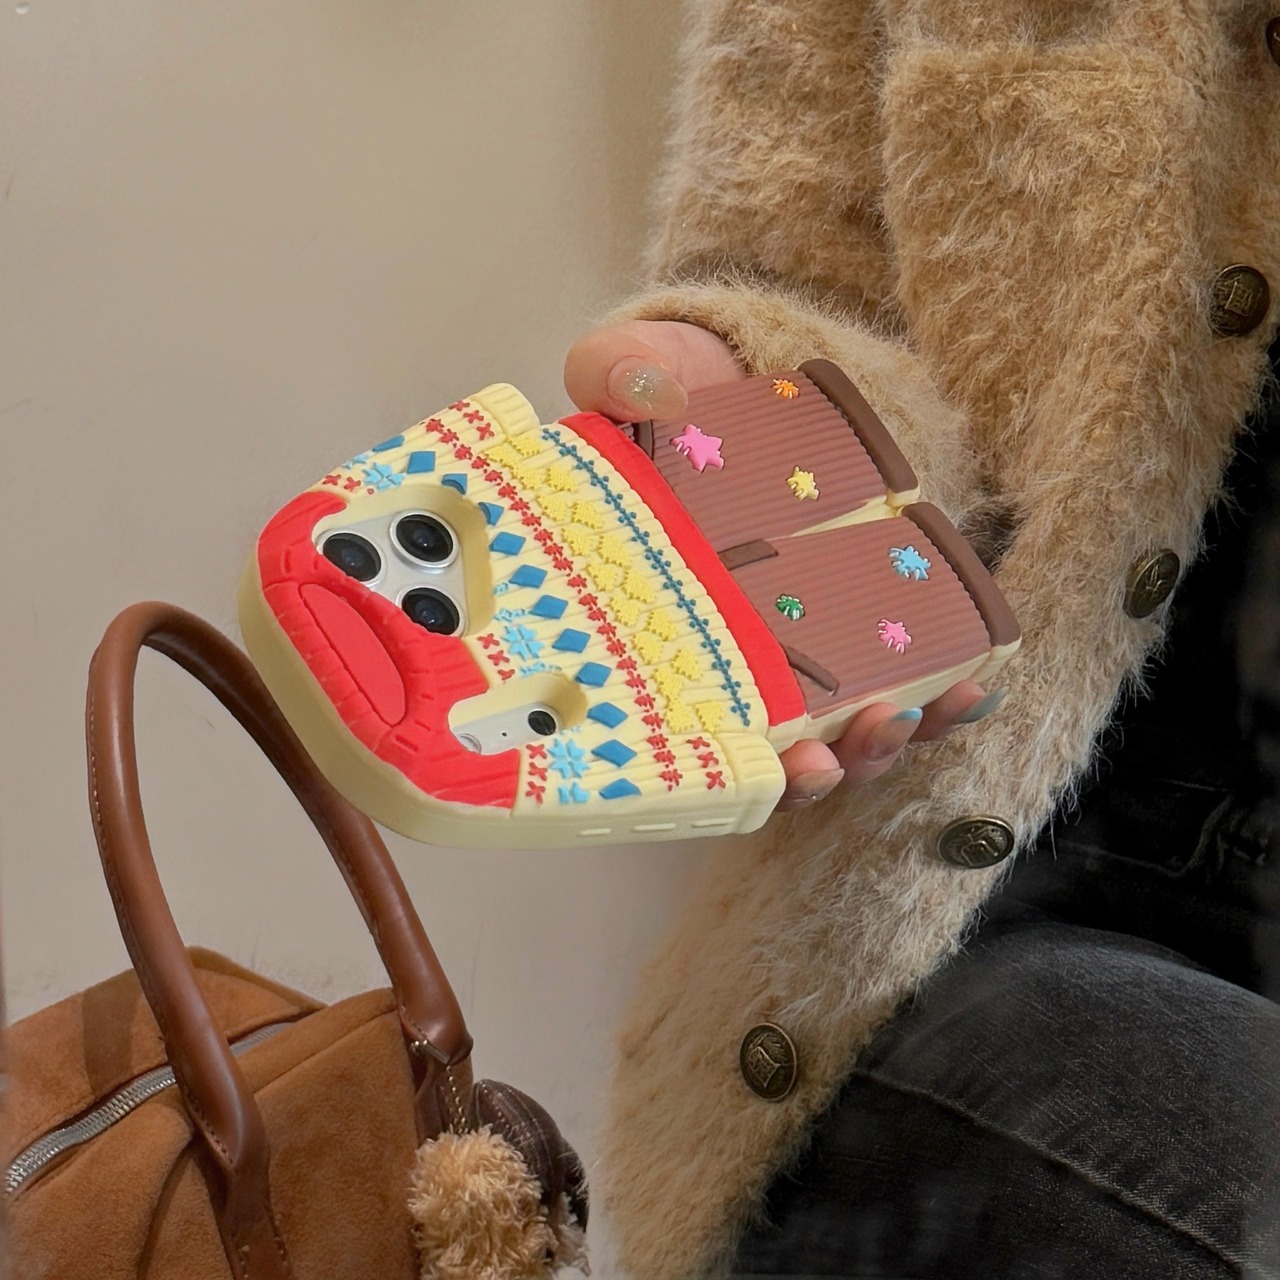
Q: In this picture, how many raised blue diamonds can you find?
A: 12